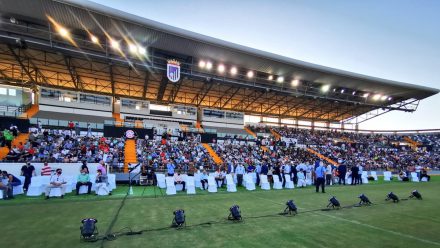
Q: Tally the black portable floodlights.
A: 8